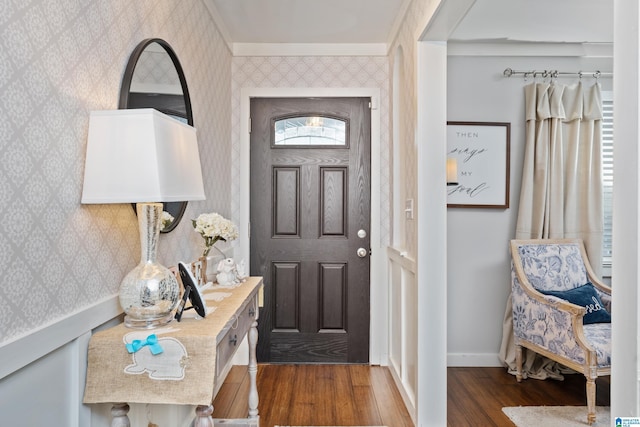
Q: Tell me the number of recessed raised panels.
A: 4